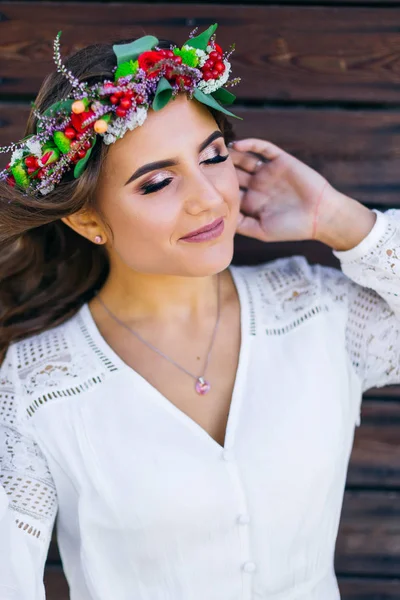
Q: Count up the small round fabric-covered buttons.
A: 3